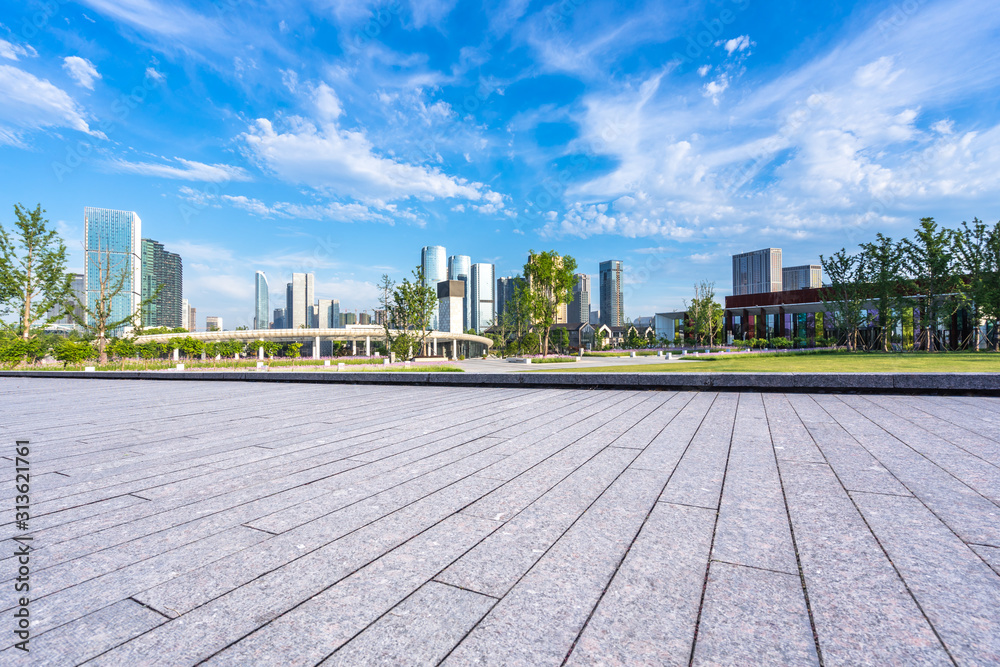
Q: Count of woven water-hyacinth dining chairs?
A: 0